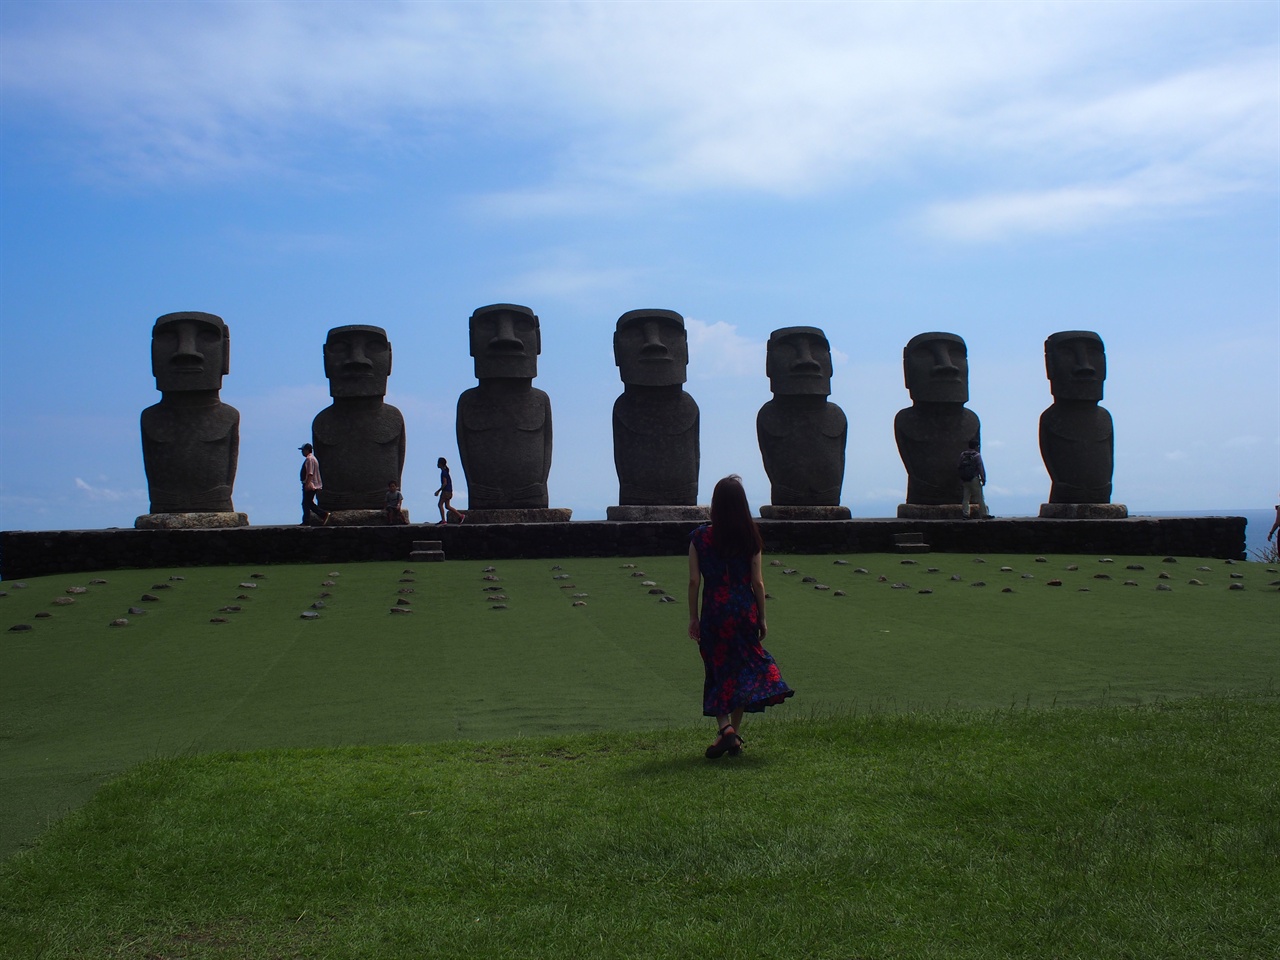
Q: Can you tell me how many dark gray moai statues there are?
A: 7